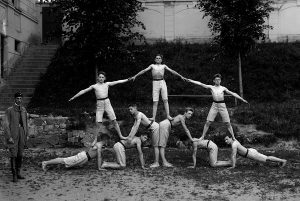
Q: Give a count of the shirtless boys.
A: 9